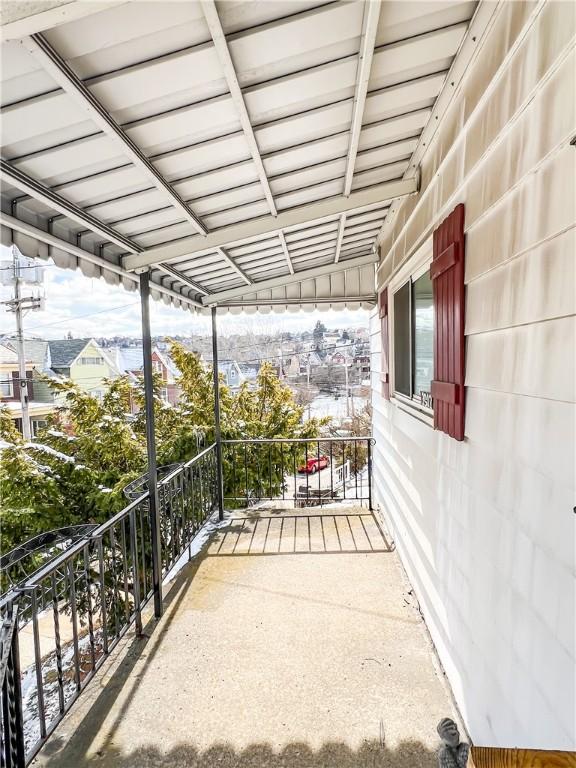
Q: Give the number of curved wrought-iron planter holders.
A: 2